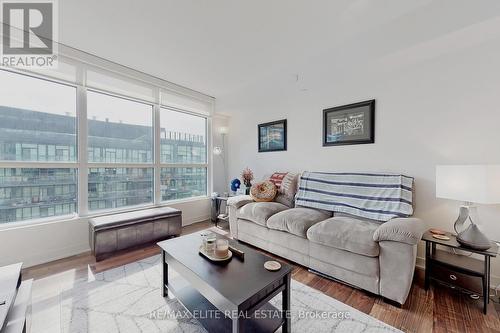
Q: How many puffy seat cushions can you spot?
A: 3